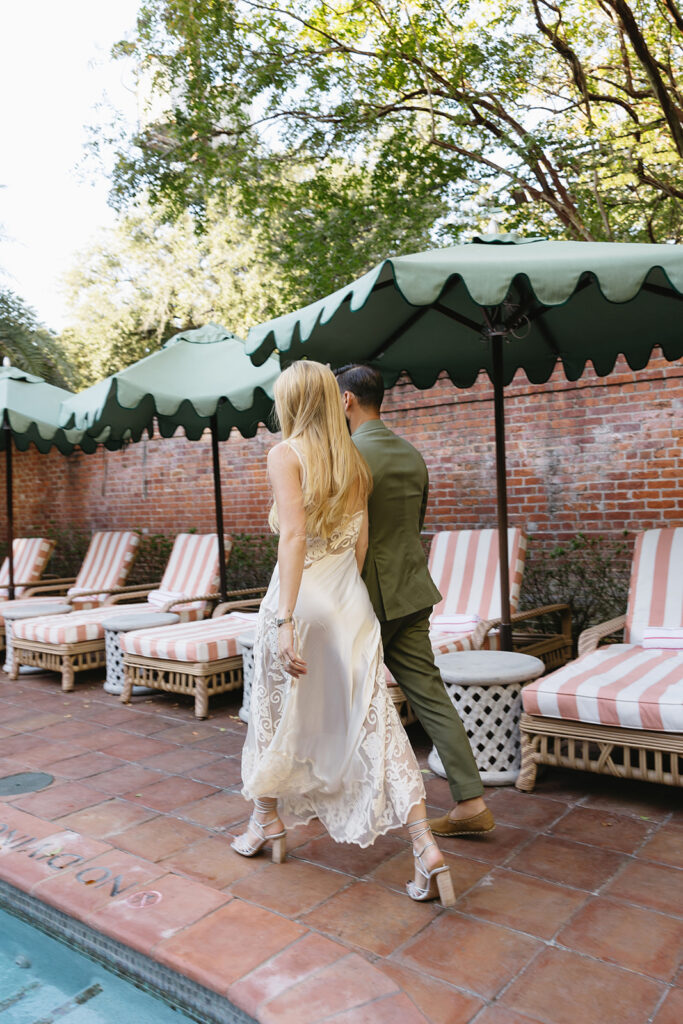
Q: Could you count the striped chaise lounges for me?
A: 6